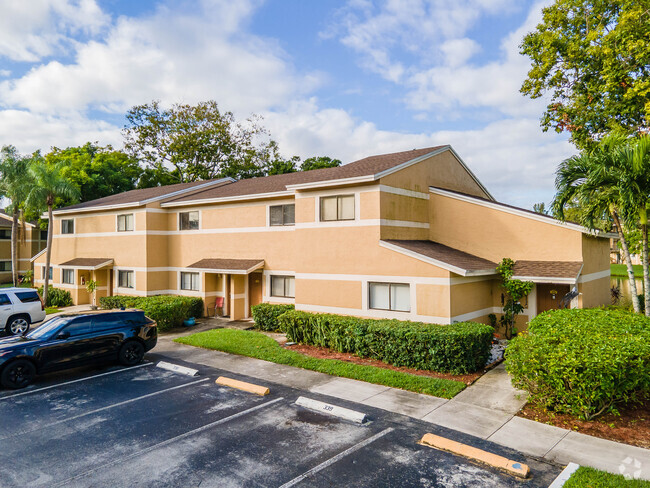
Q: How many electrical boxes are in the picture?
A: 0